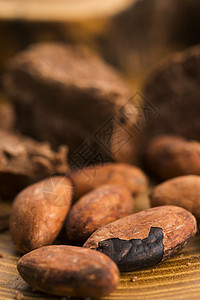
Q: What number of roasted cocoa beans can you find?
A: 7